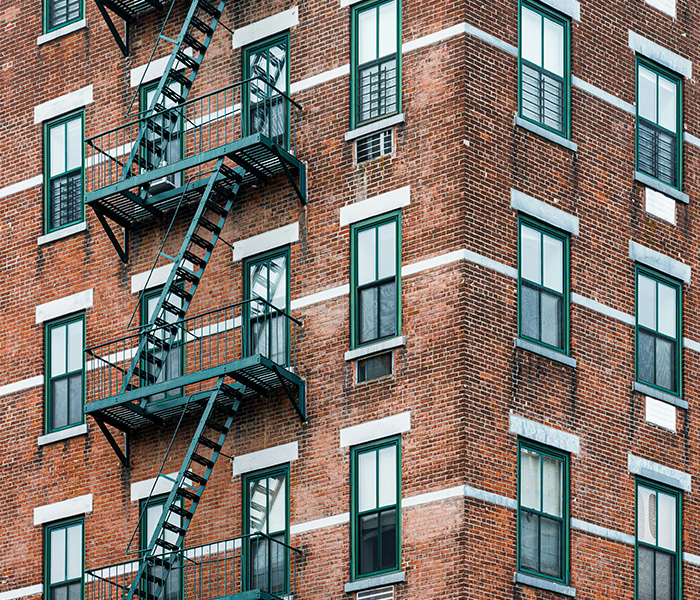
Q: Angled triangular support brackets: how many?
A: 5